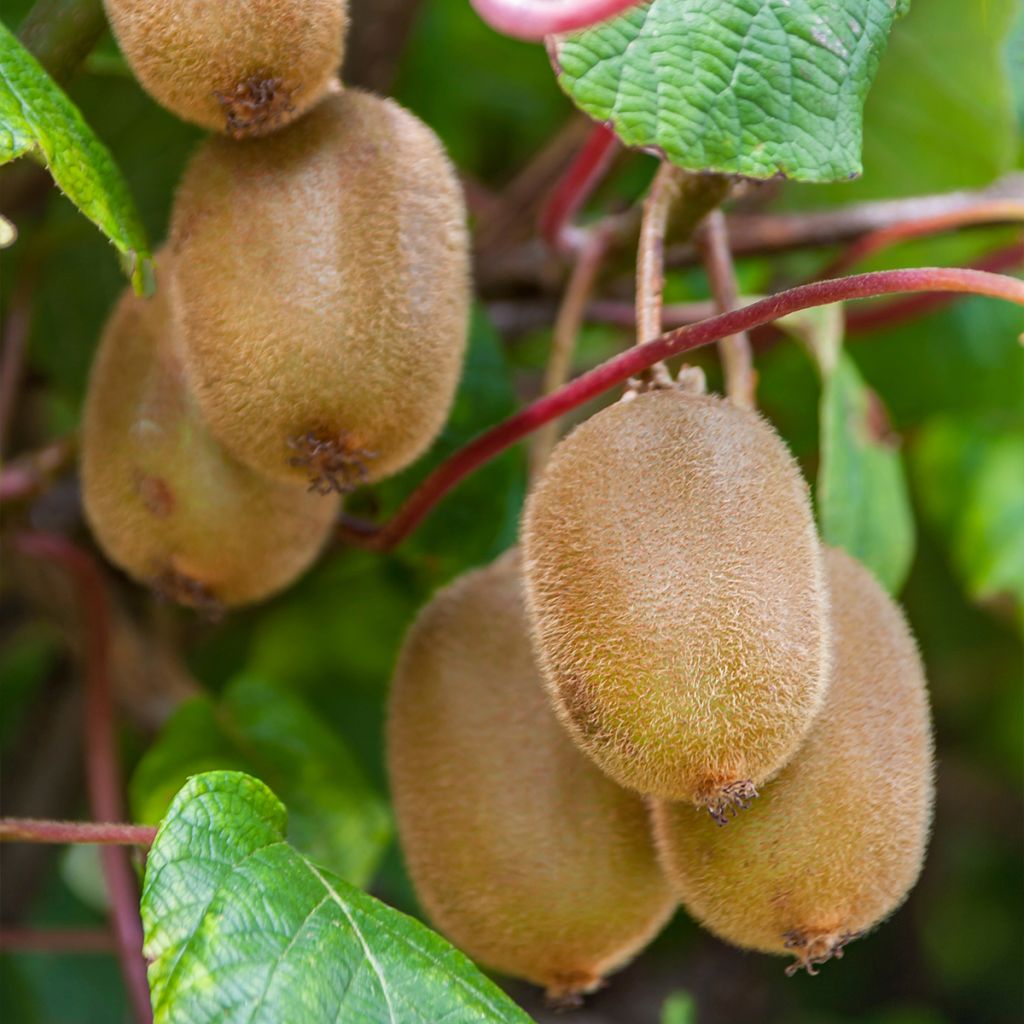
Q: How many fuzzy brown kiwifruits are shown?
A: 6